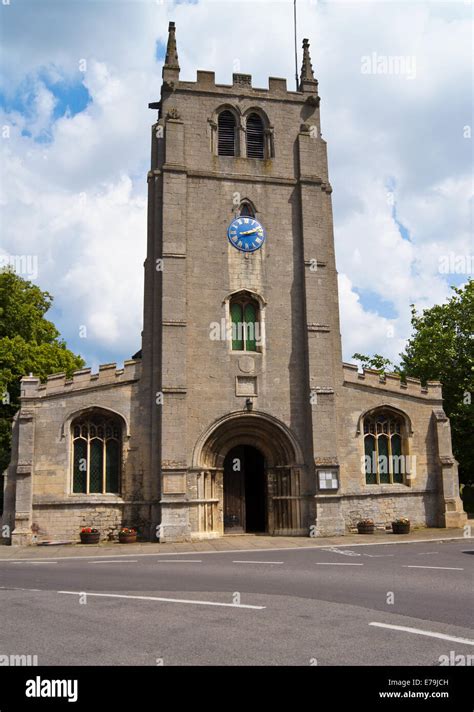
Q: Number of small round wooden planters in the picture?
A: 4